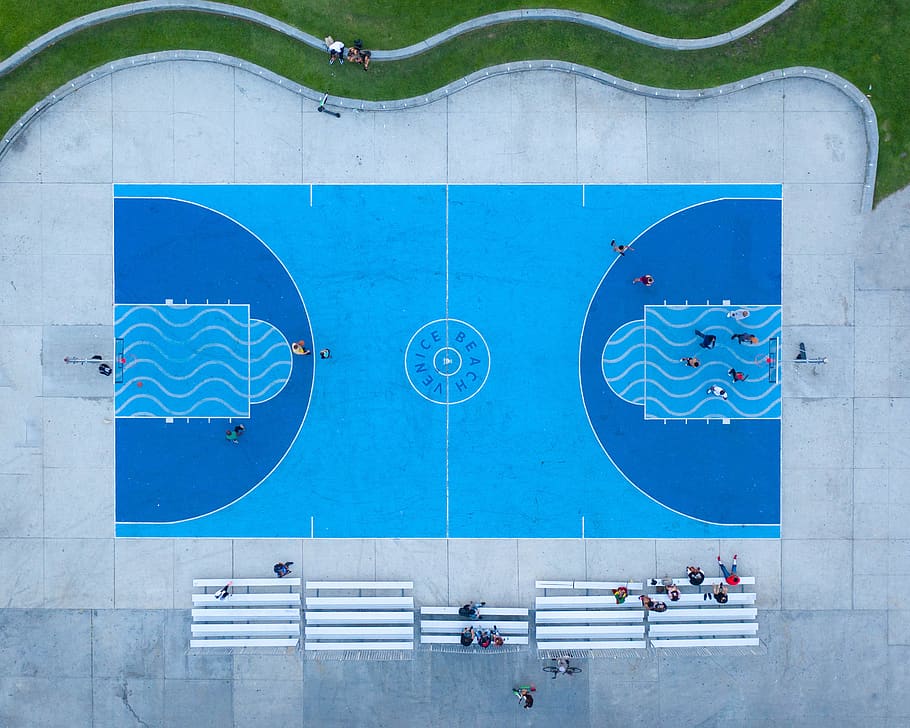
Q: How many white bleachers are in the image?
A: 5